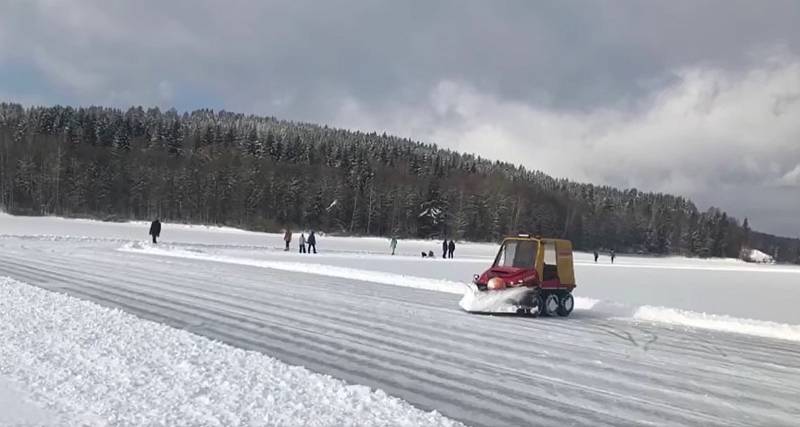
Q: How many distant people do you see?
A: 9